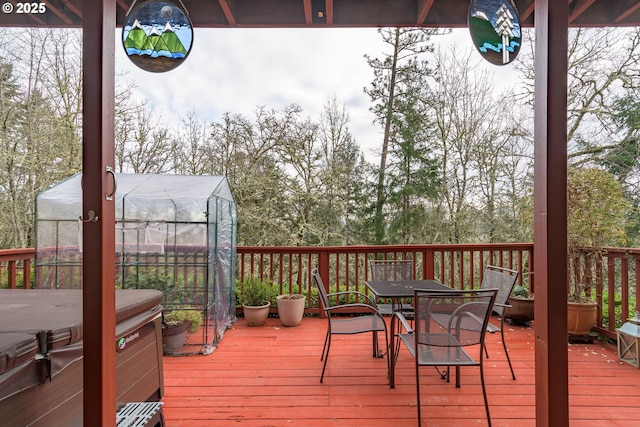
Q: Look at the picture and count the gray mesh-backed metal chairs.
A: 4